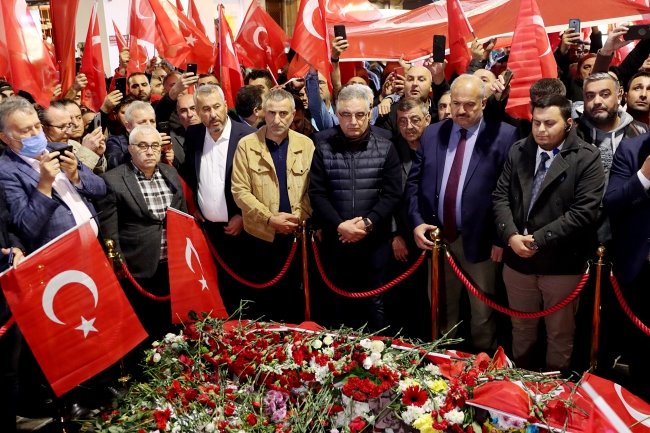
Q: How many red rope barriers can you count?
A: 6